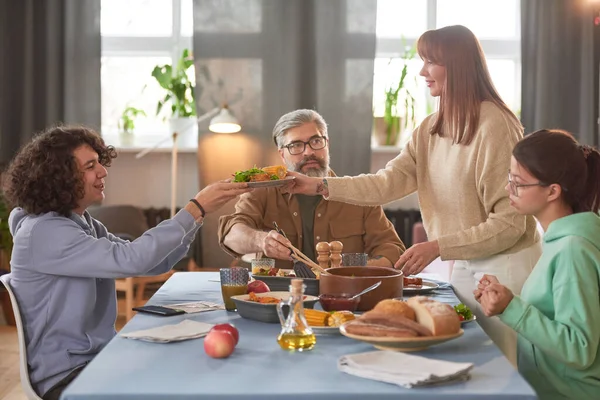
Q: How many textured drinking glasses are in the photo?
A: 3